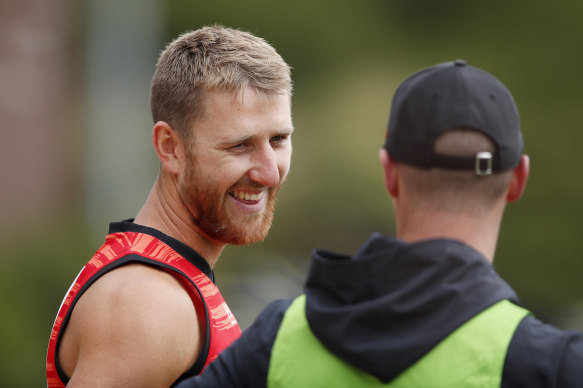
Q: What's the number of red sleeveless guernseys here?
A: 1